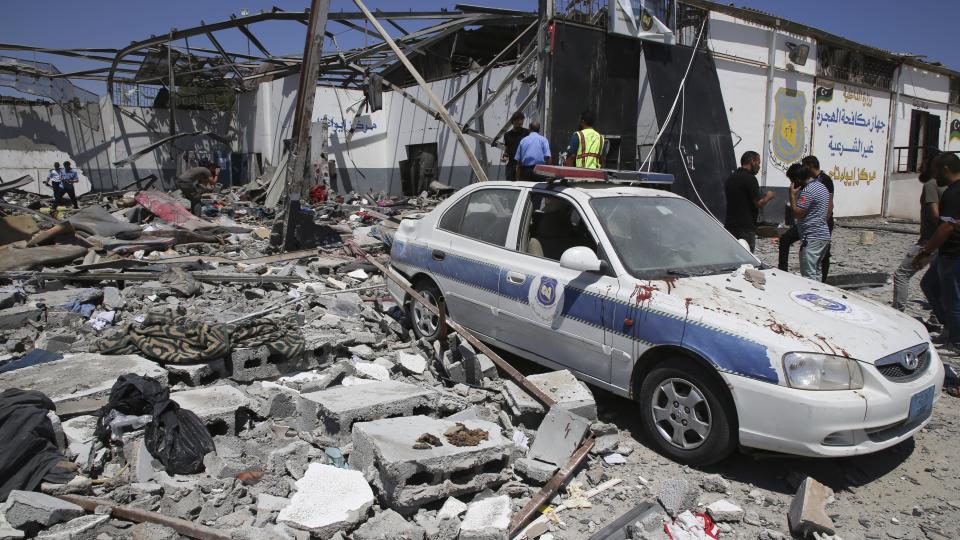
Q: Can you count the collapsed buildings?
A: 1